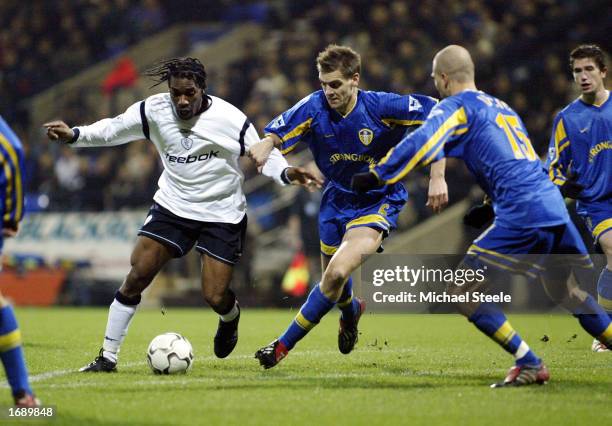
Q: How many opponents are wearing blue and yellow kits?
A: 4